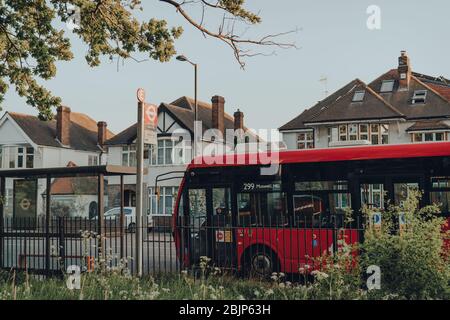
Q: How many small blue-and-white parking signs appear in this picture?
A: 0